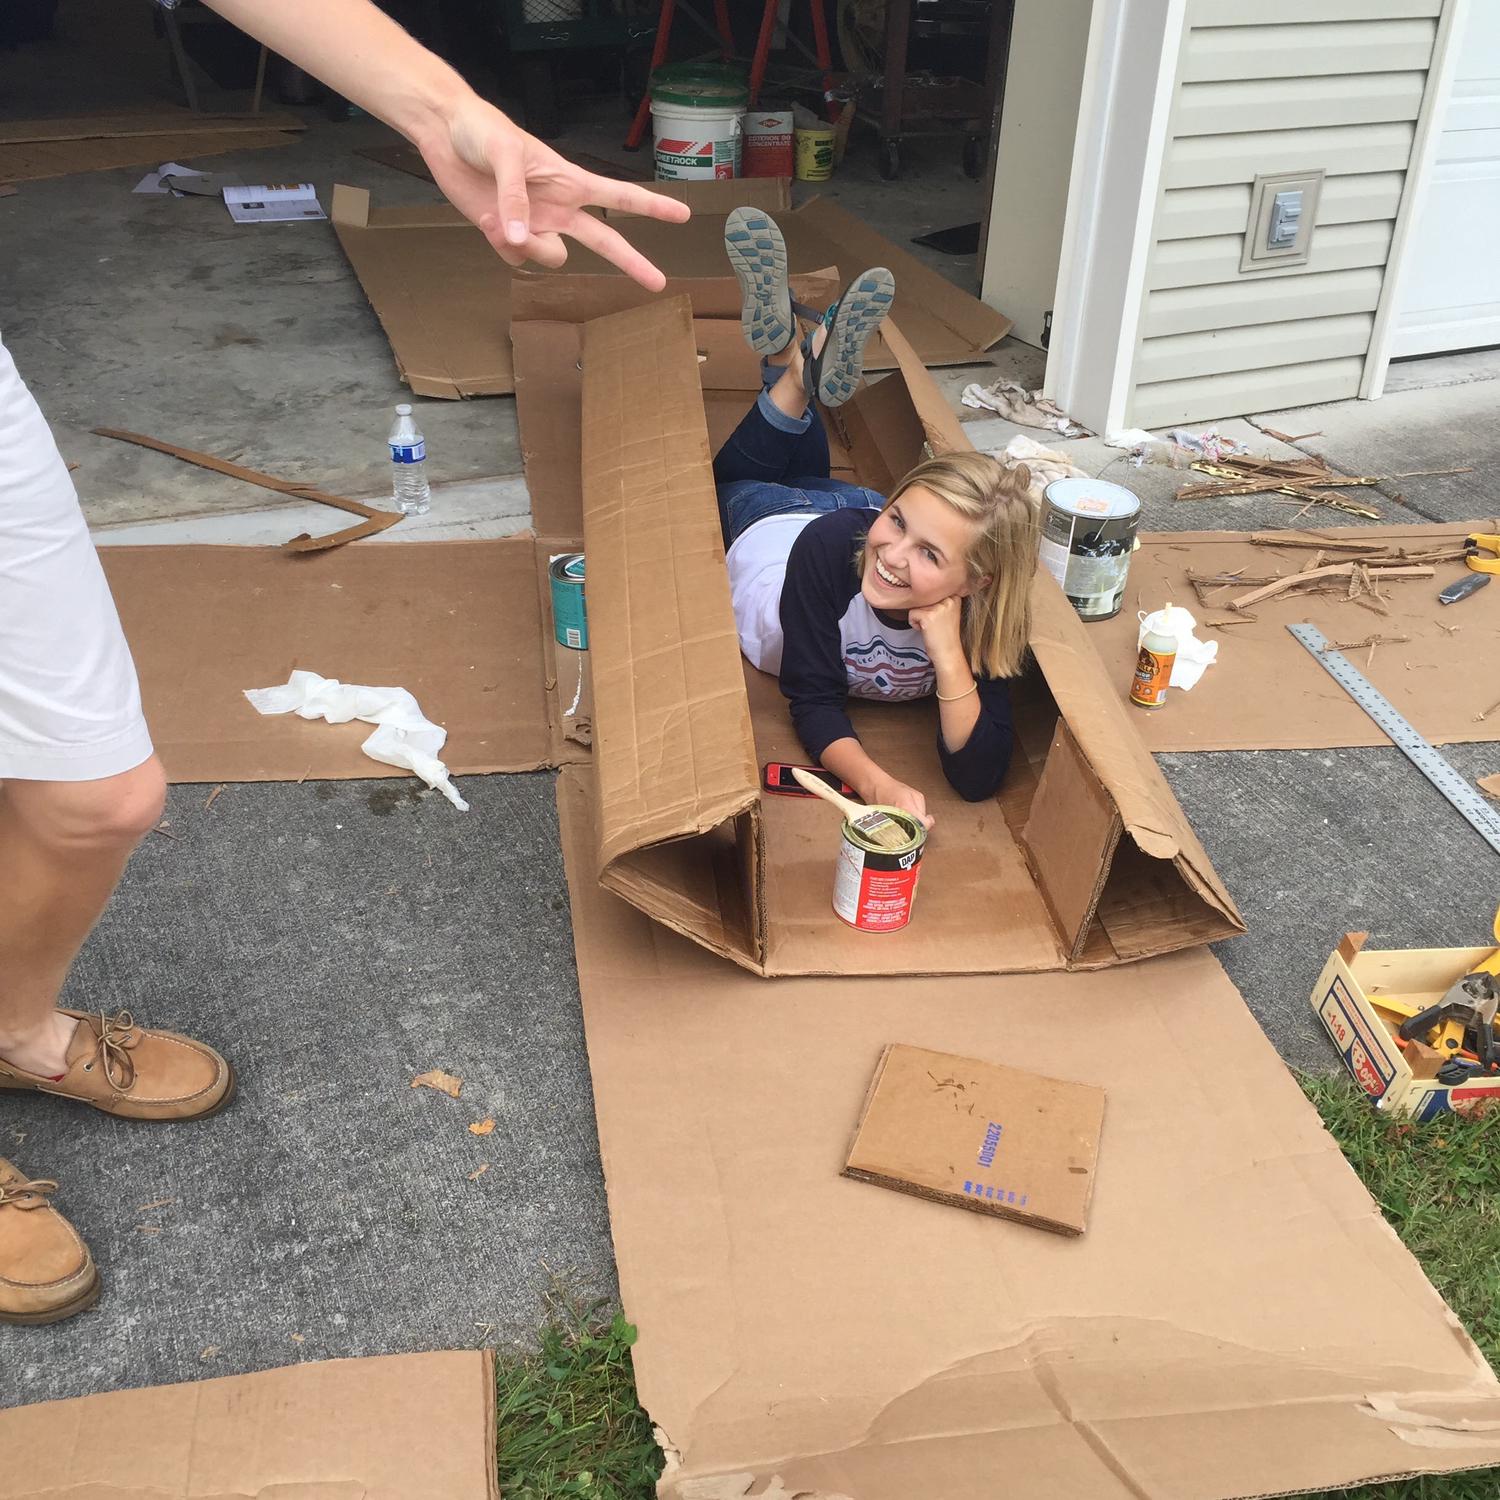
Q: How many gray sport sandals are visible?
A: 2